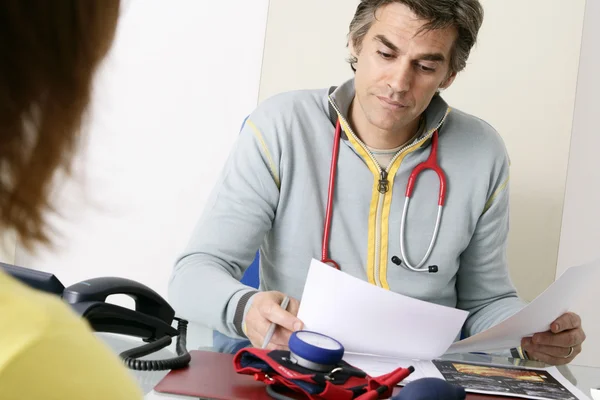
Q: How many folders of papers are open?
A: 1